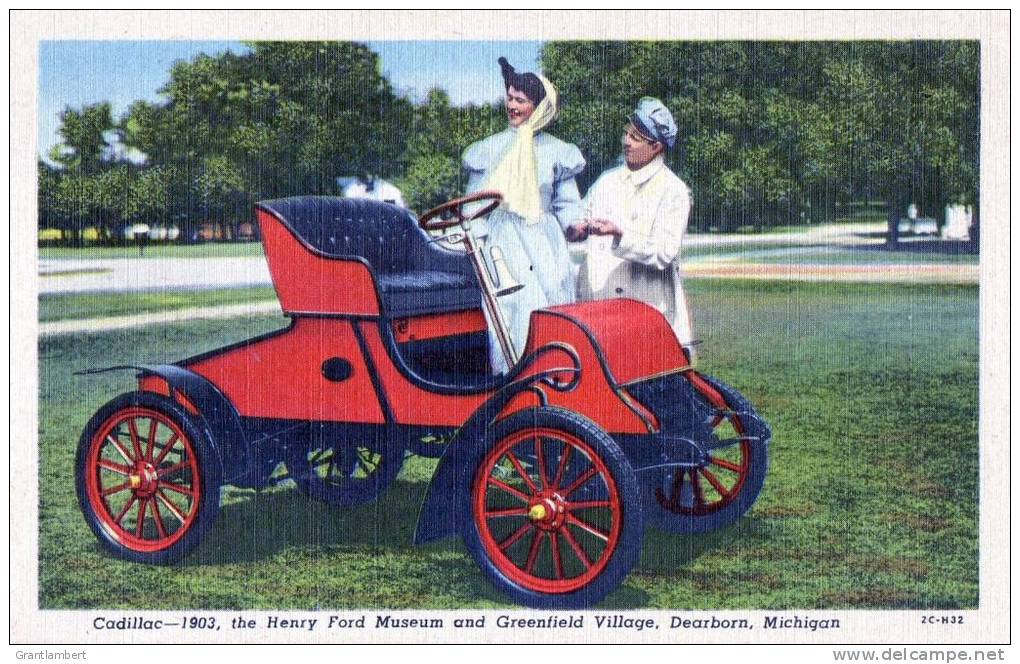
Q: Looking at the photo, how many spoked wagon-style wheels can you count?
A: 4